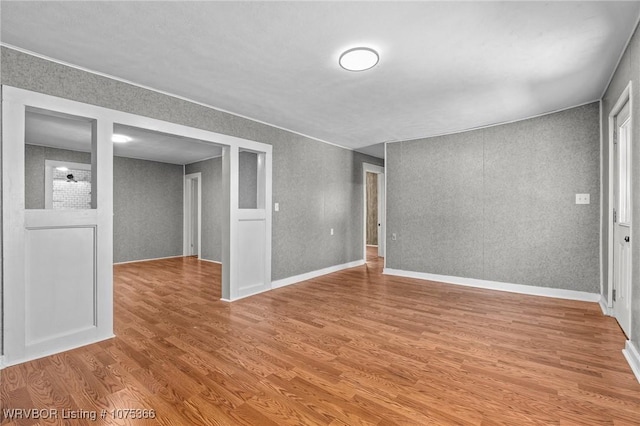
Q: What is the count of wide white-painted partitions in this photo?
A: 2